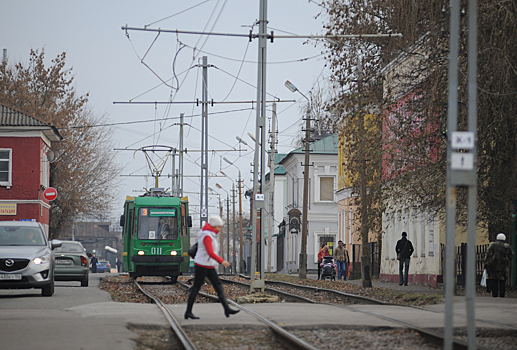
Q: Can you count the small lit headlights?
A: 3